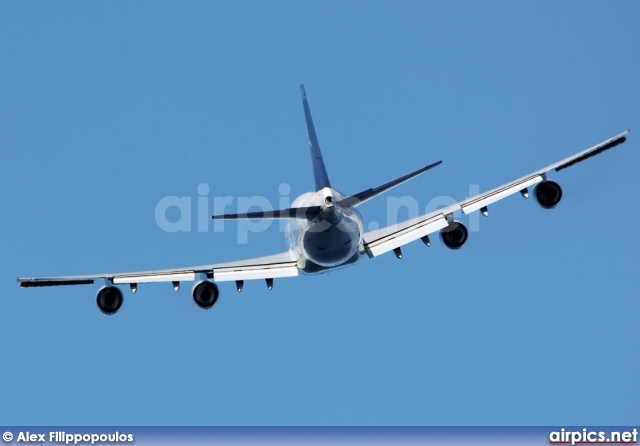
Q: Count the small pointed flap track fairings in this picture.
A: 8